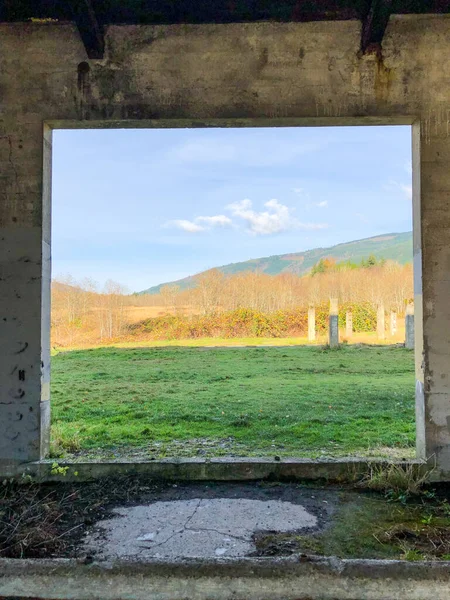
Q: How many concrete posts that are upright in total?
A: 6